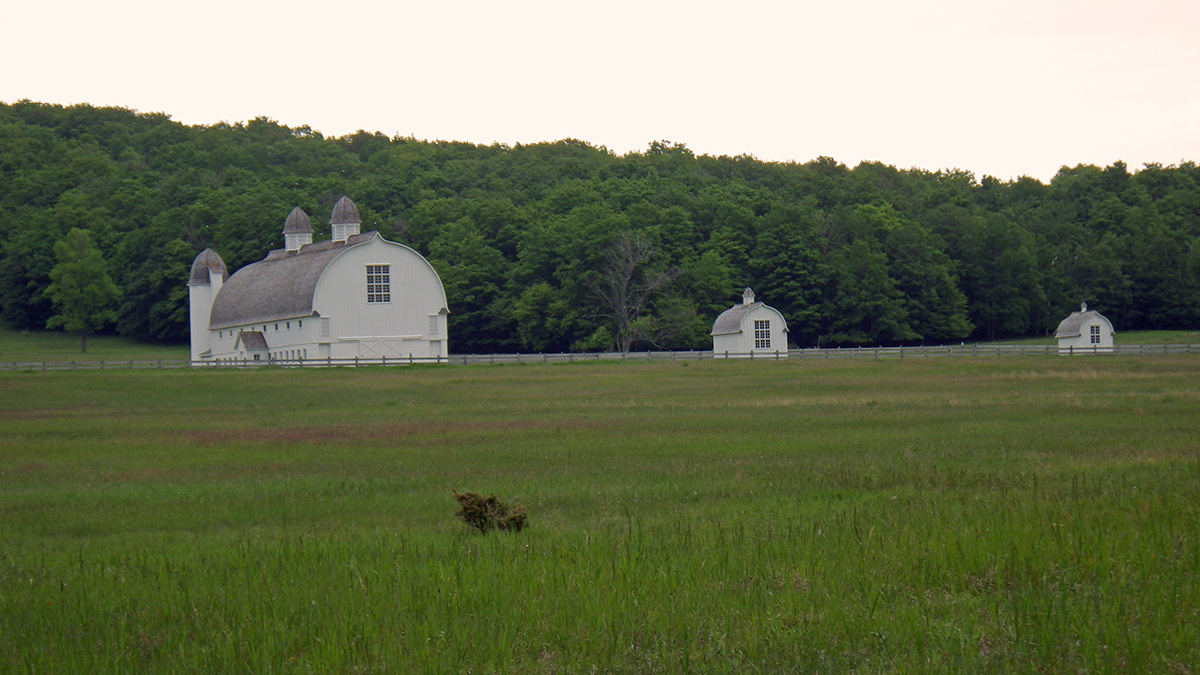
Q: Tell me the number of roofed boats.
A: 0